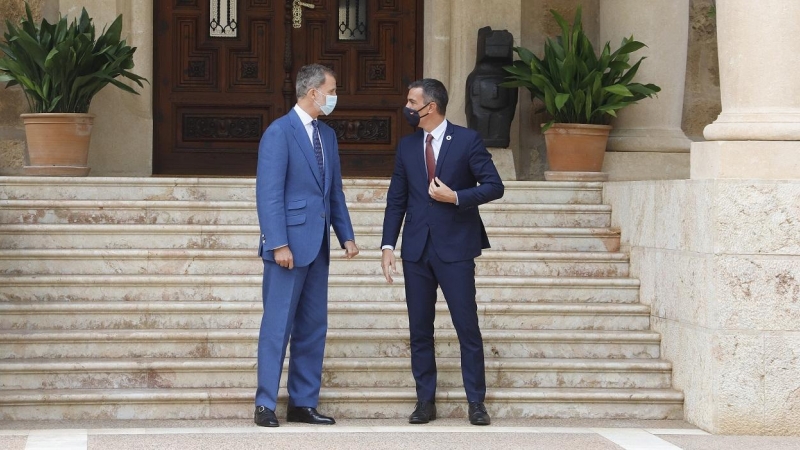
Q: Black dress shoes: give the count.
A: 4